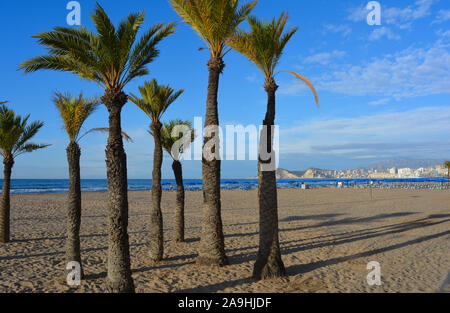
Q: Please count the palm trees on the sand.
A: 7